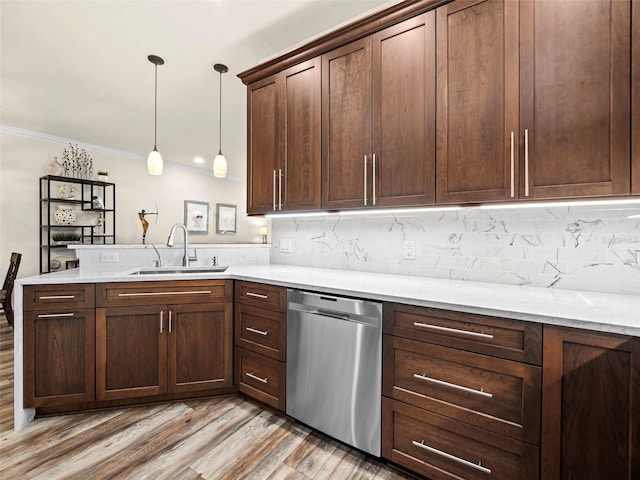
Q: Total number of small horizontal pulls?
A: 5